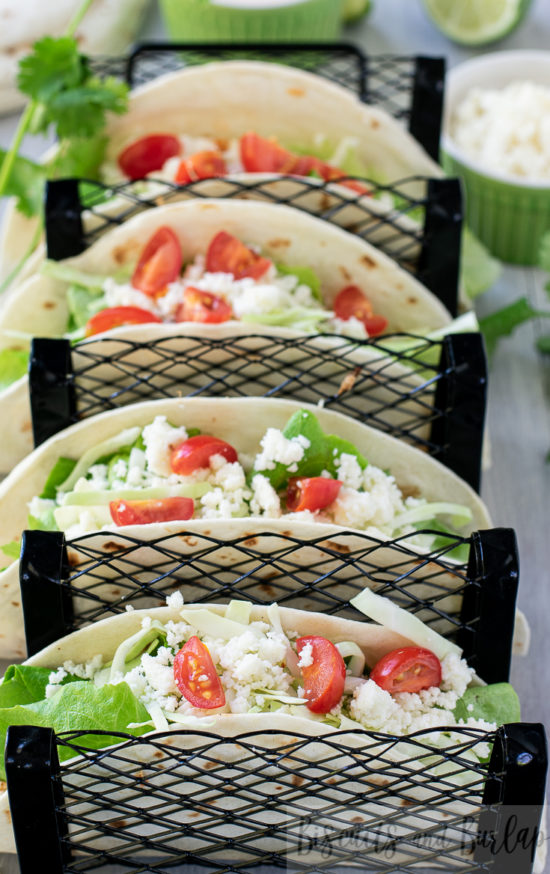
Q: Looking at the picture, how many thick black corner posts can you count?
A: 9